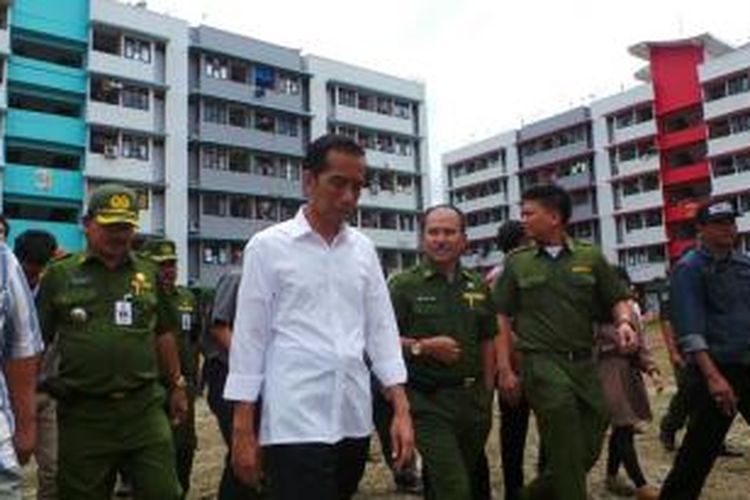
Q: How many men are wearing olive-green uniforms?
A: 4